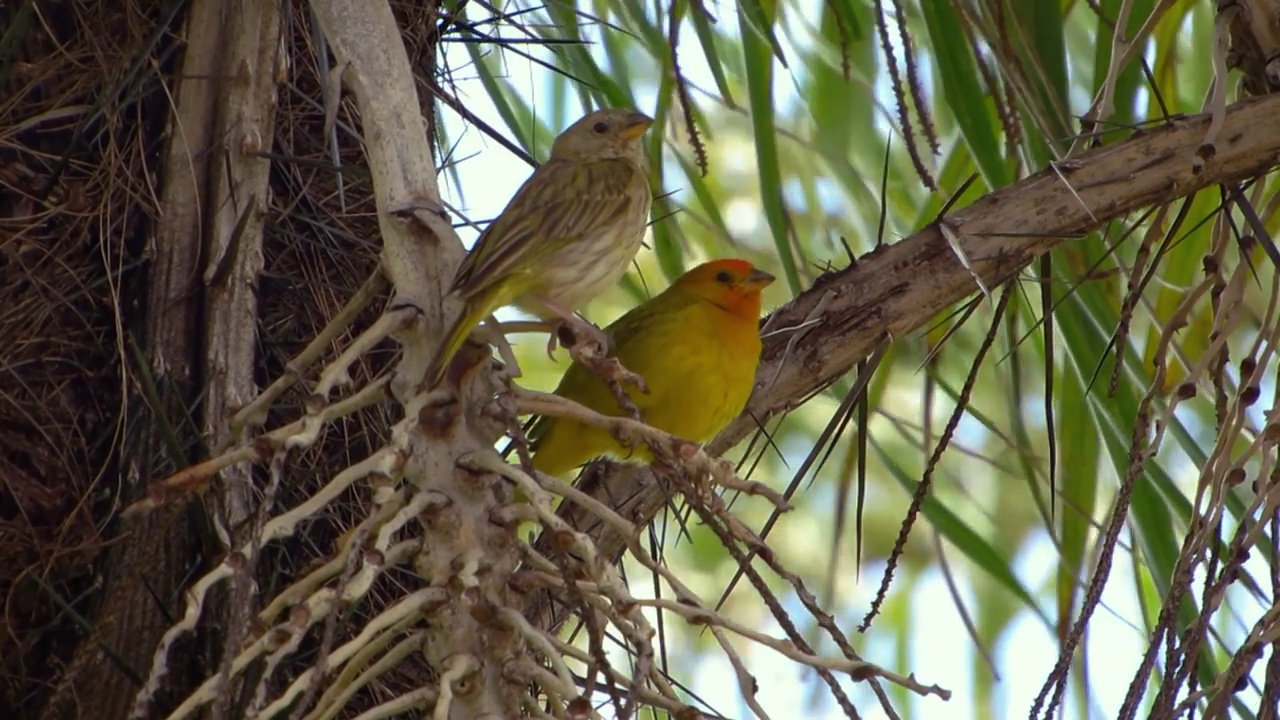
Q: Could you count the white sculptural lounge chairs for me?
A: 0